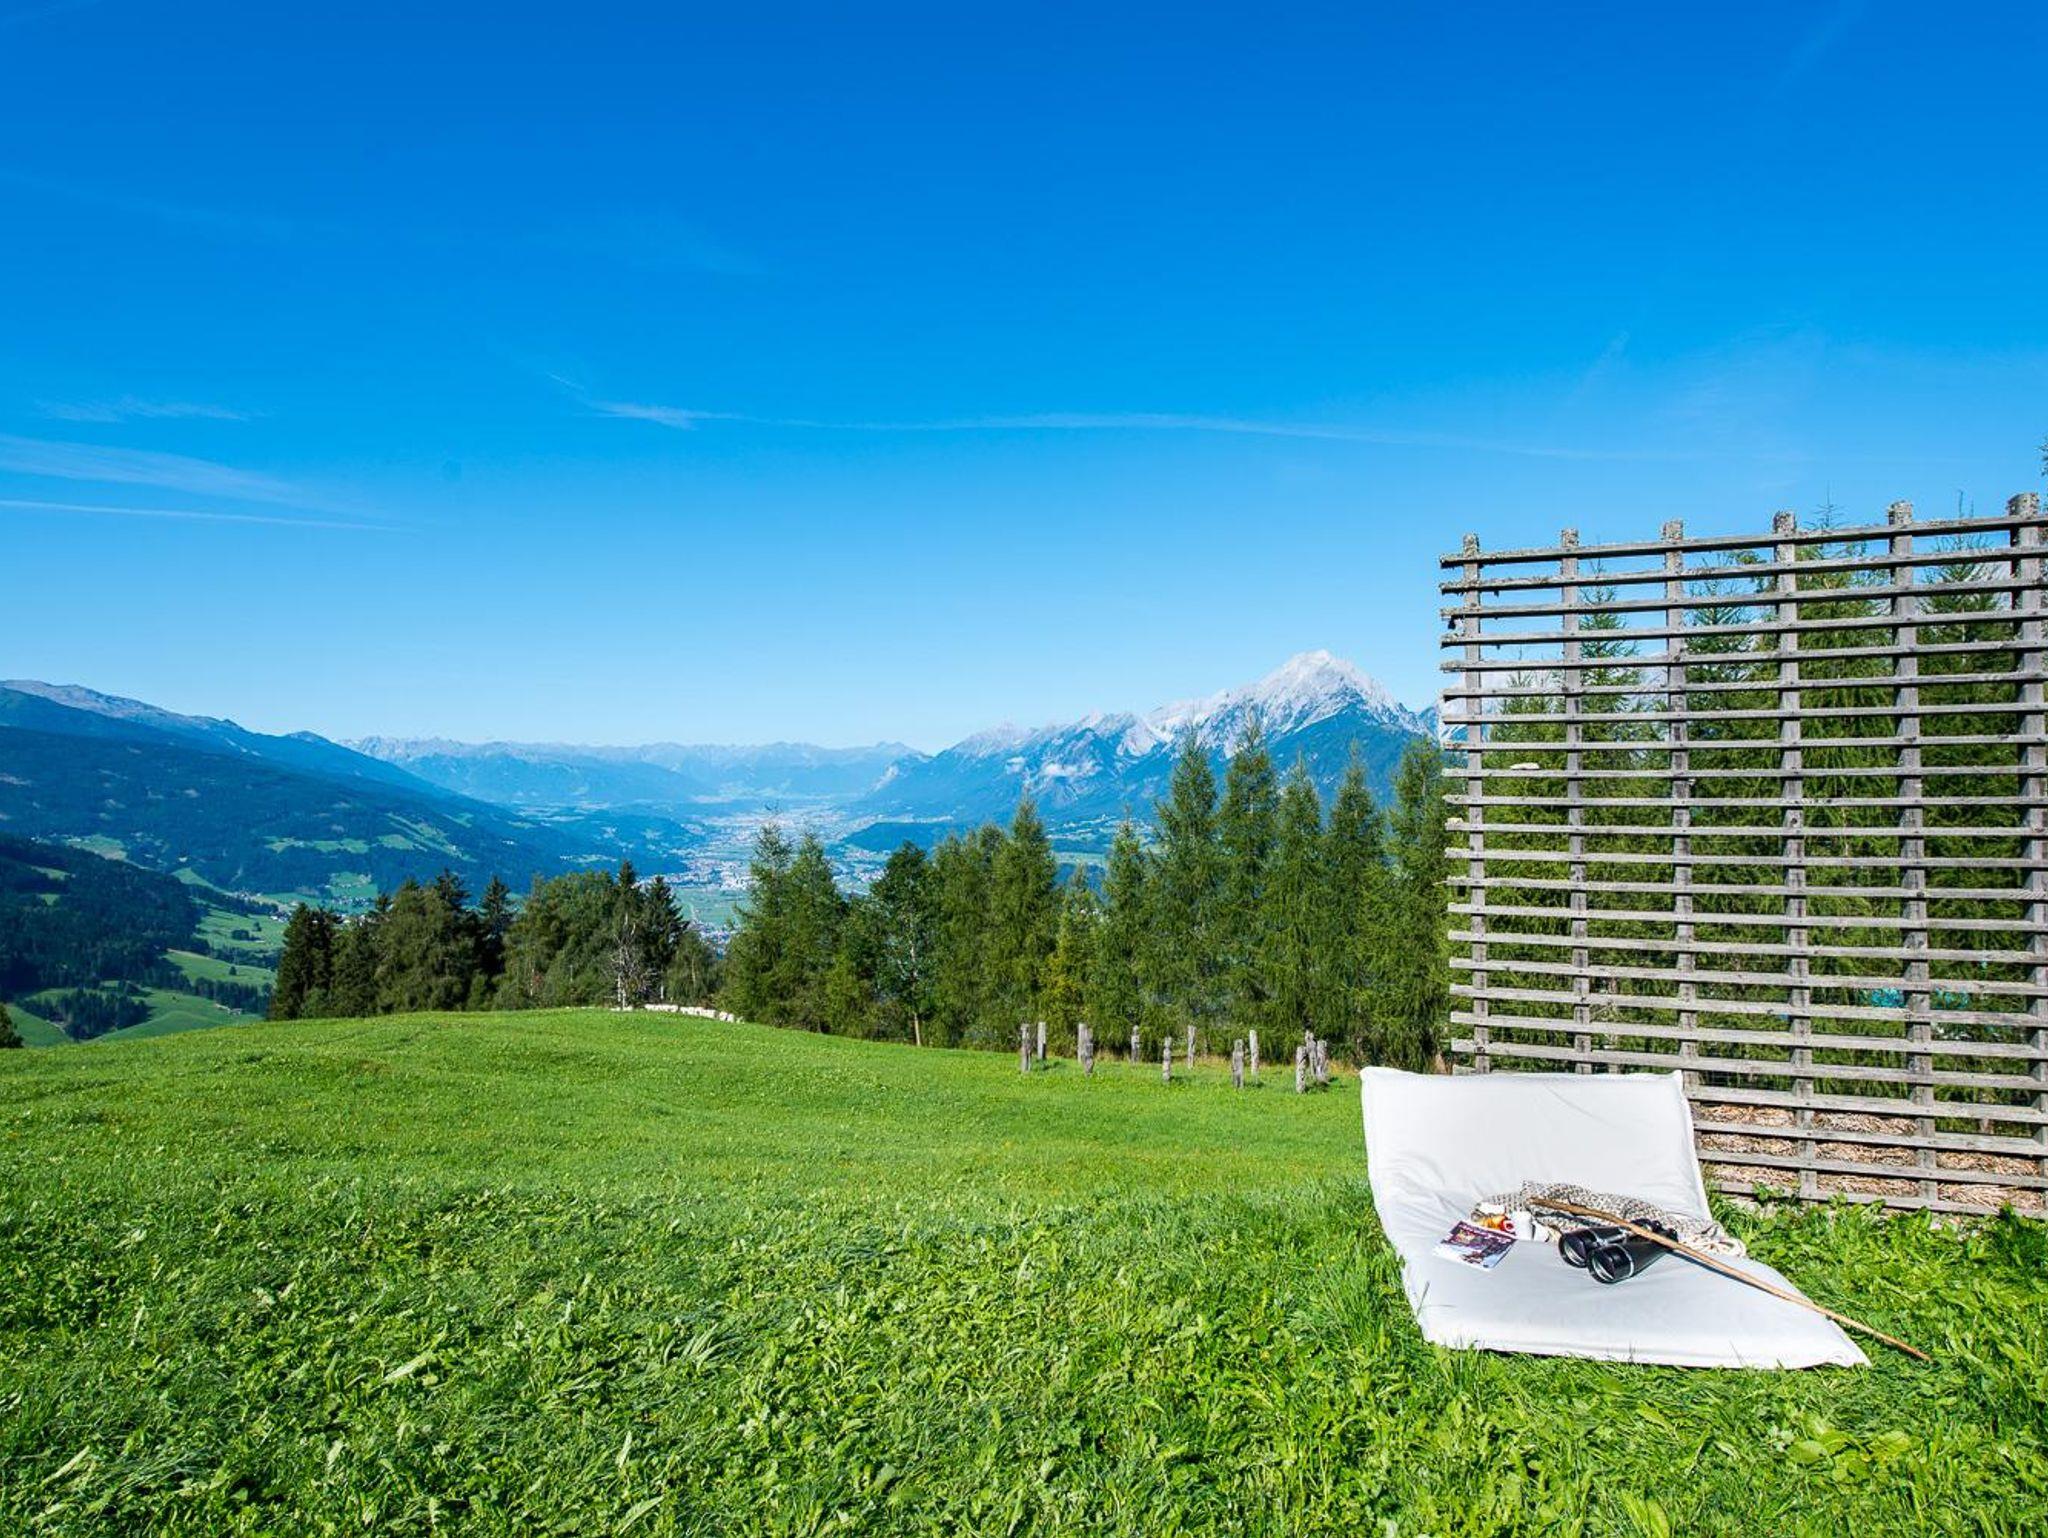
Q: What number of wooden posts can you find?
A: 12